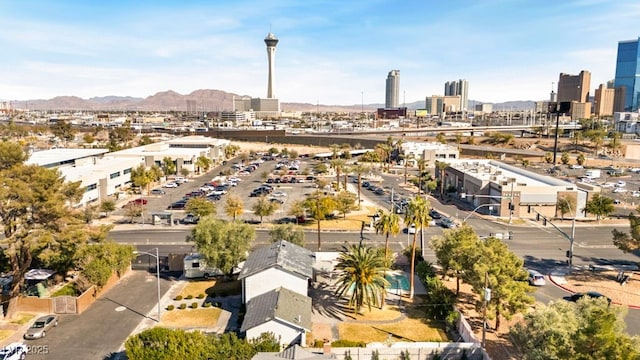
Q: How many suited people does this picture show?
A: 0